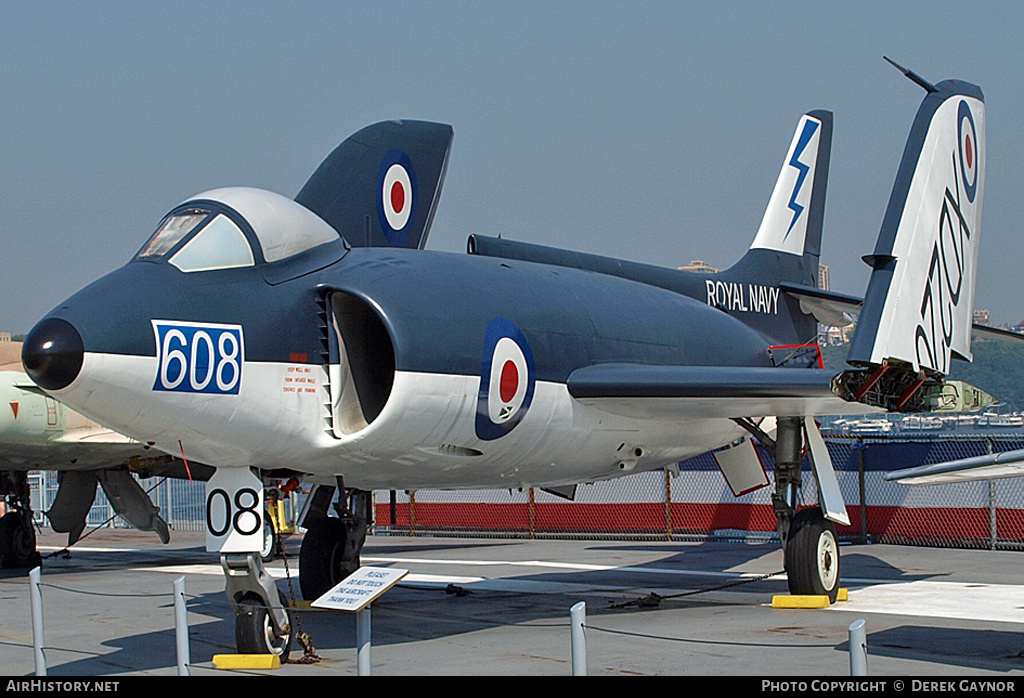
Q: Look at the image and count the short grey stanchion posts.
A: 5